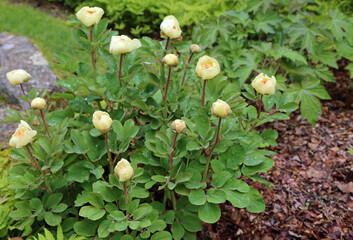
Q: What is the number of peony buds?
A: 14